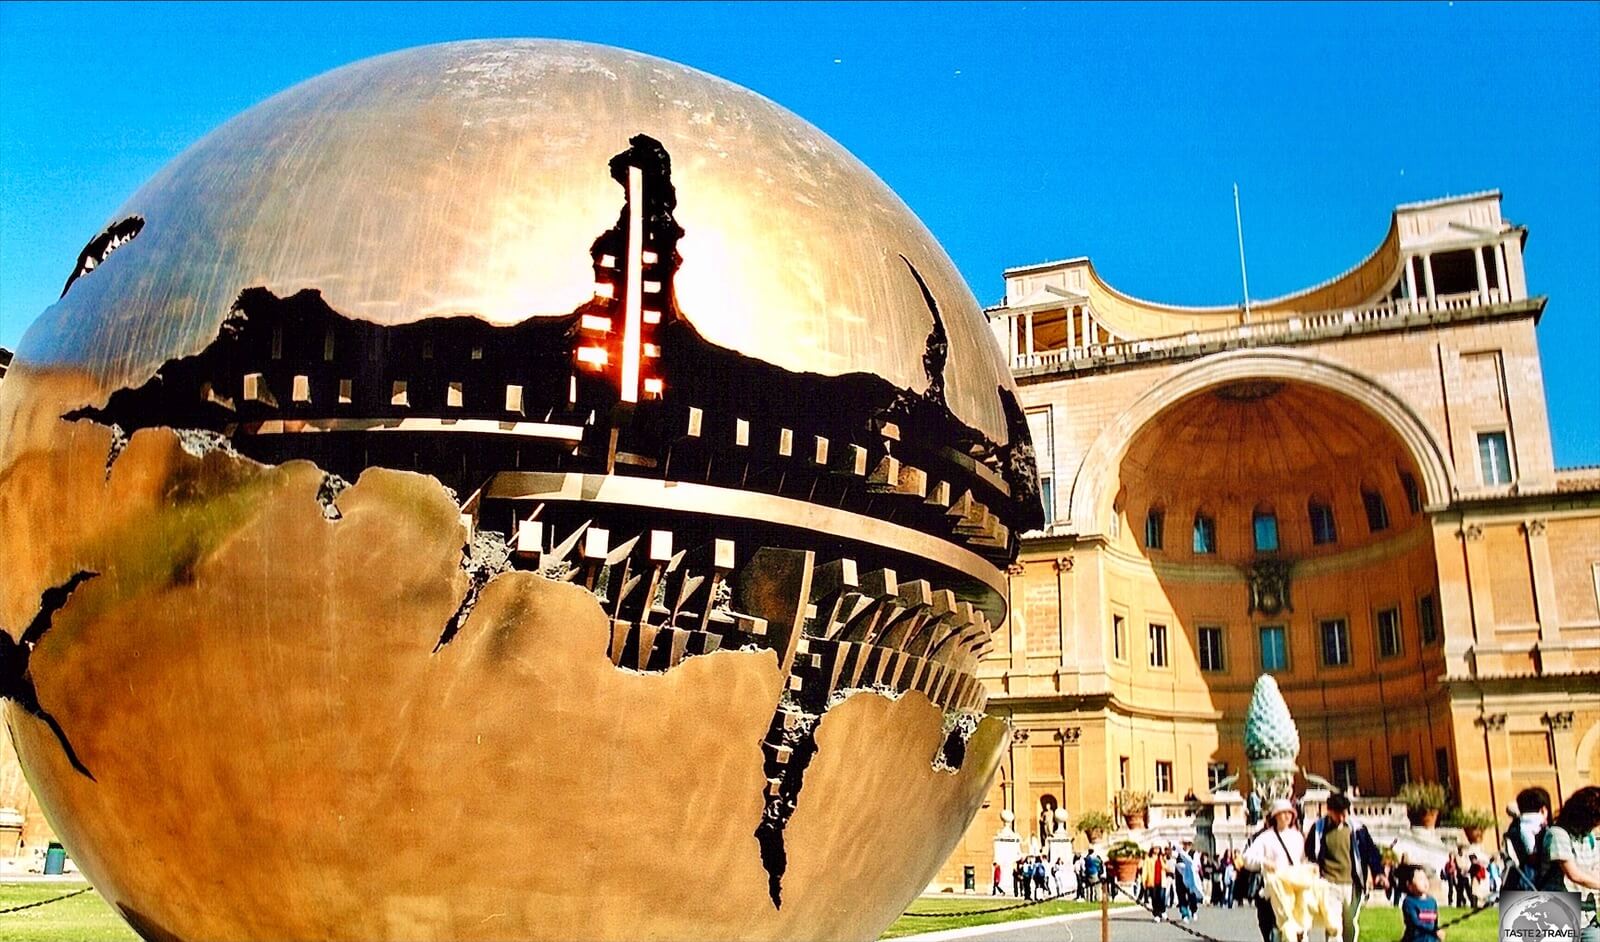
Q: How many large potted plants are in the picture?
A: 5